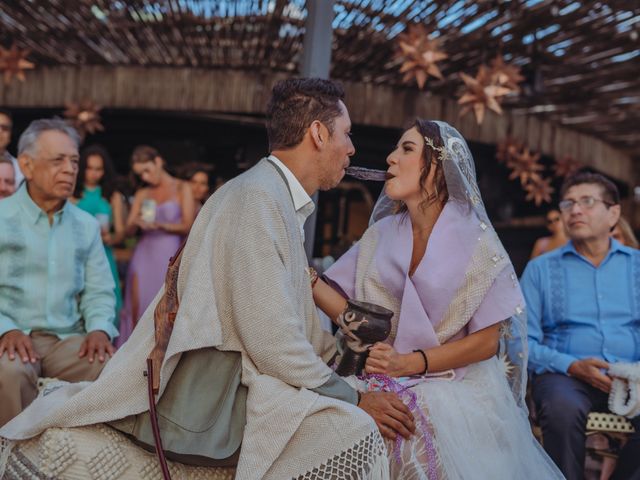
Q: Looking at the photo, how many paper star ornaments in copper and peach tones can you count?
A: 9